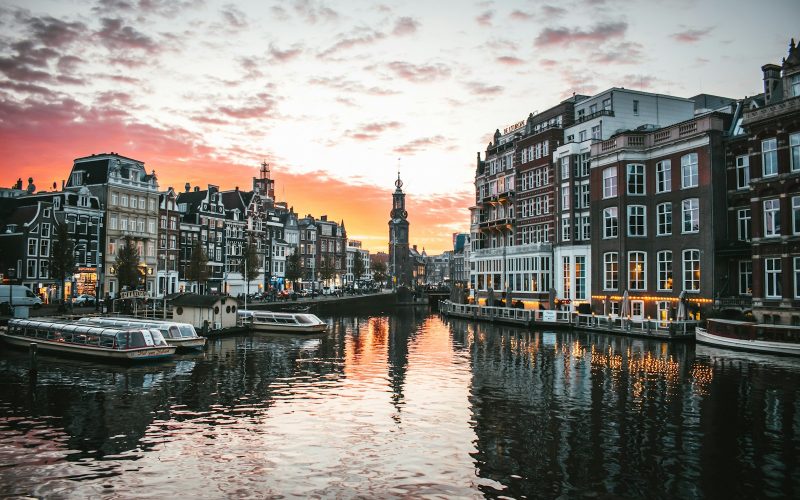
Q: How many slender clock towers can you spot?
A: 1